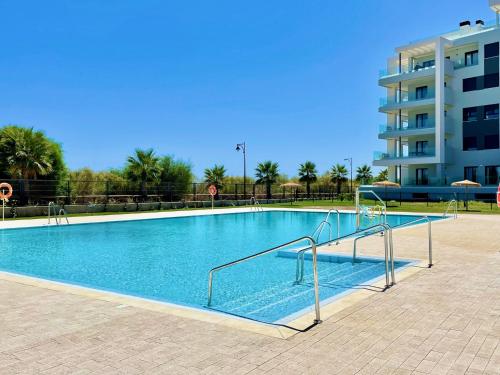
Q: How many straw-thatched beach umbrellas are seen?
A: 3